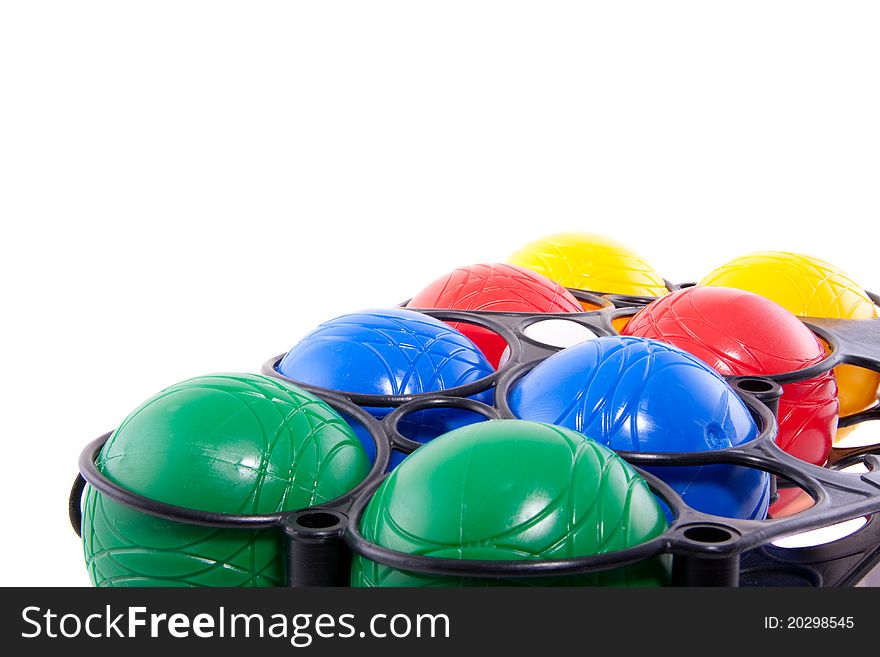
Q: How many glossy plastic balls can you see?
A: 8